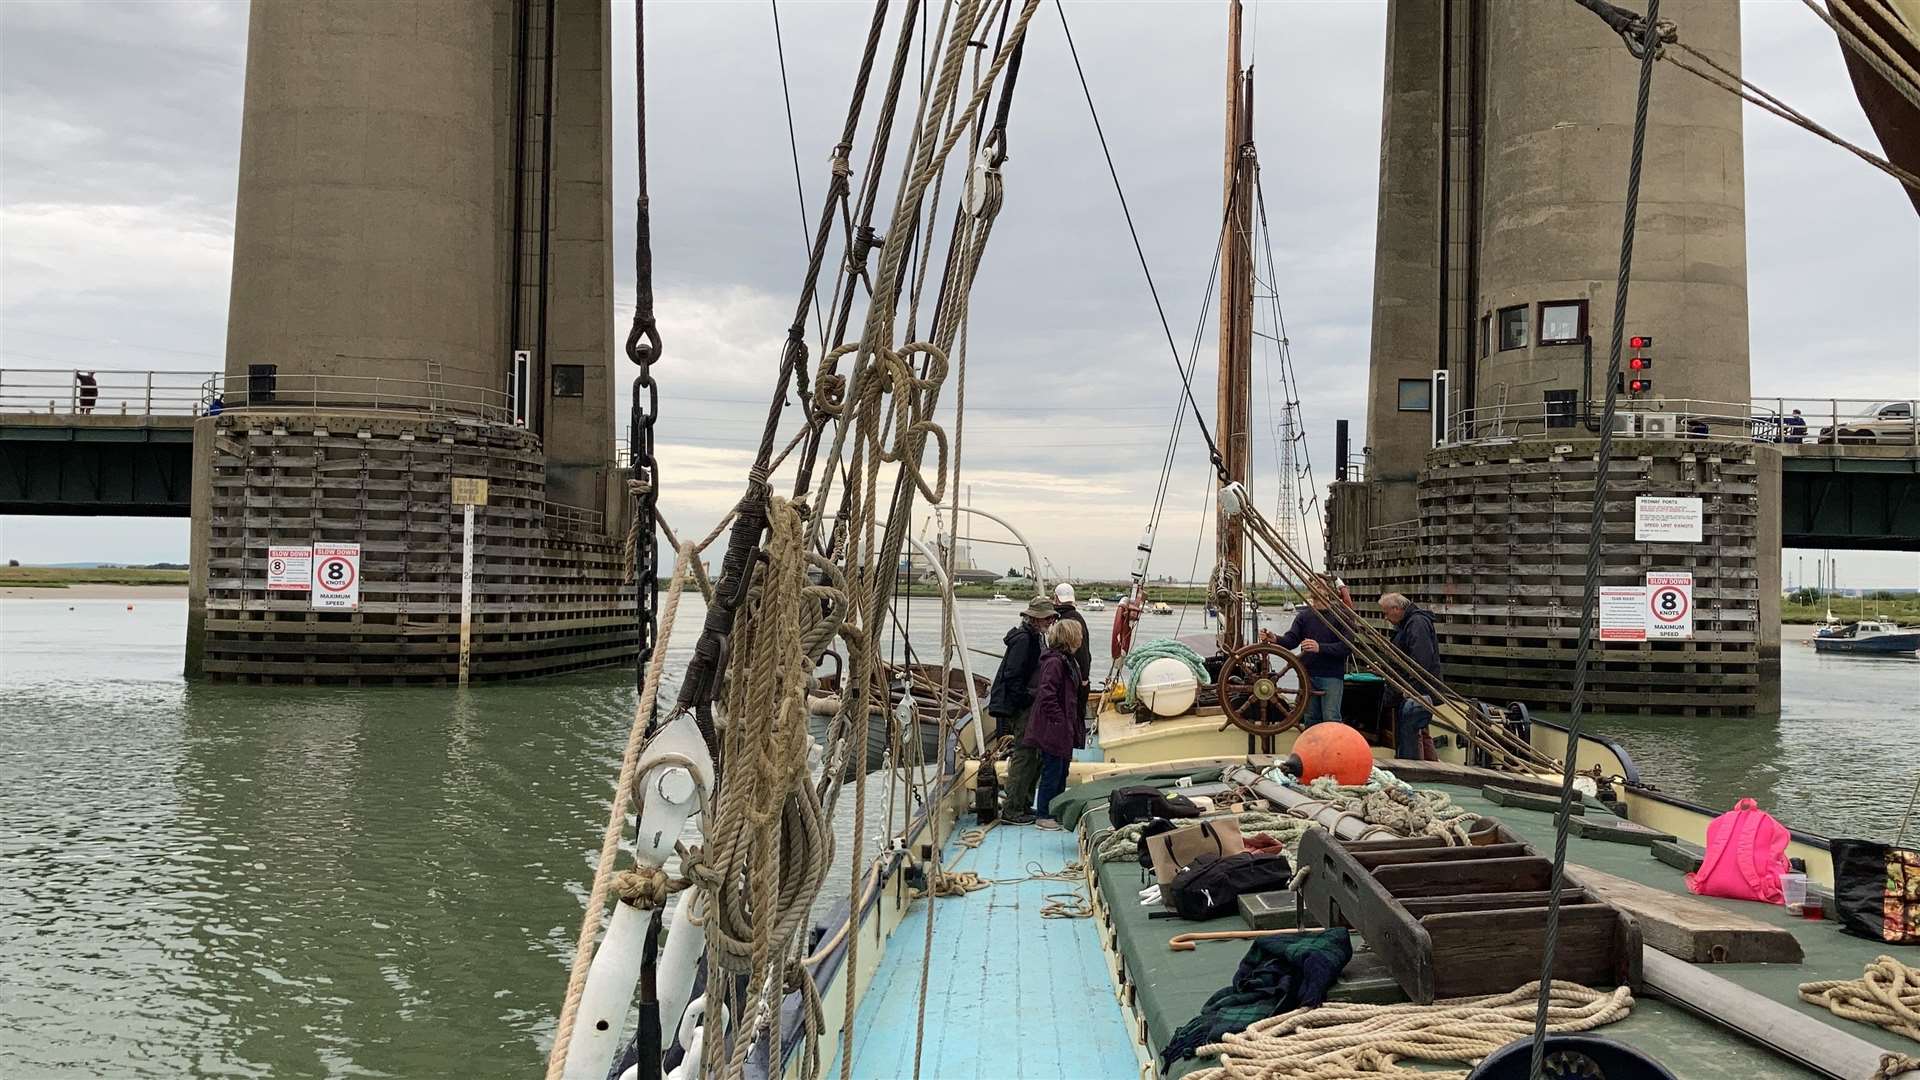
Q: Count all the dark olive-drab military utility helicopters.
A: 0